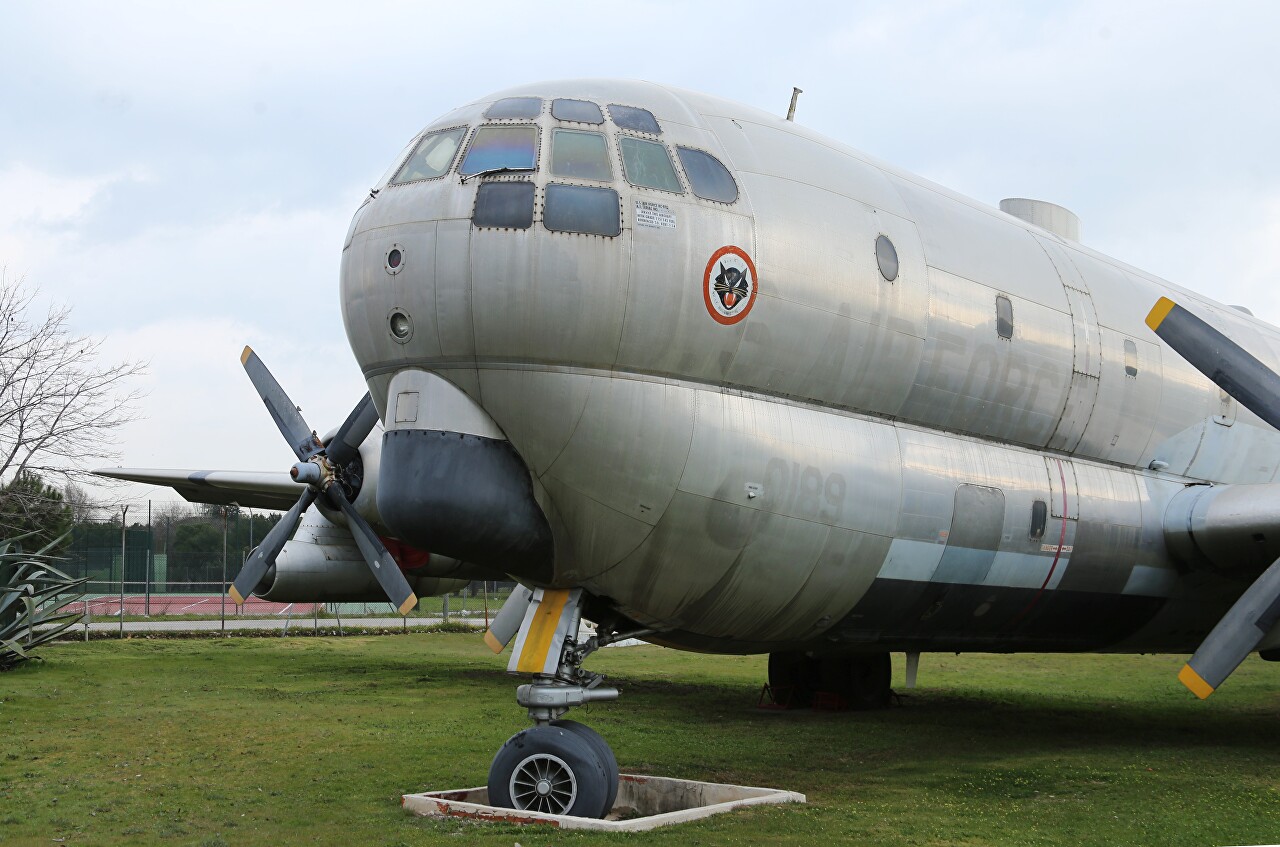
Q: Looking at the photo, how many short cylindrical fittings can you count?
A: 1